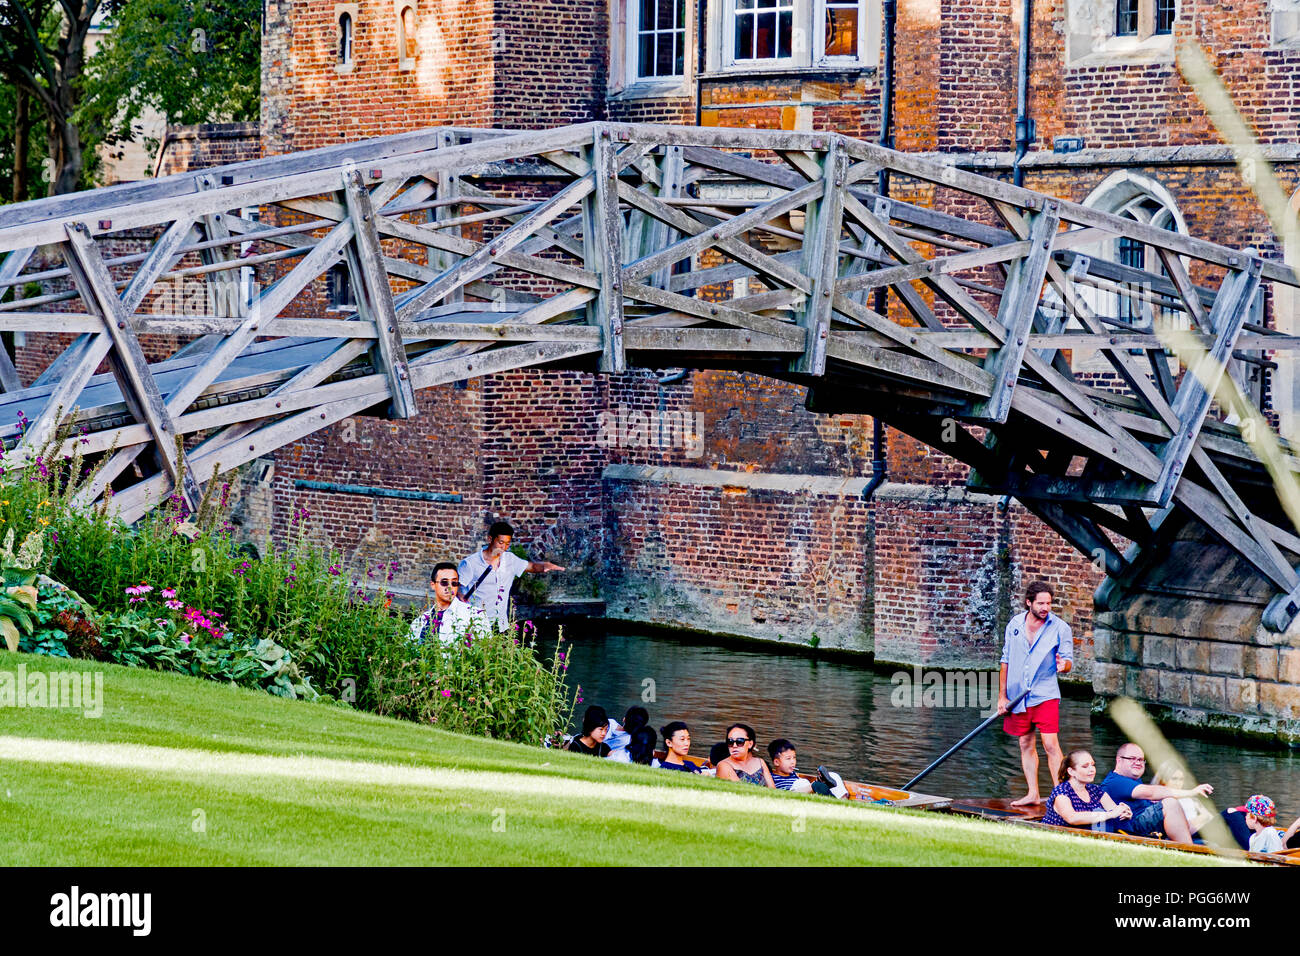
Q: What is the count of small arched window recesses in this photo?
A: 2